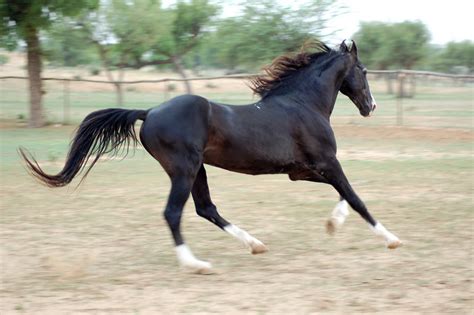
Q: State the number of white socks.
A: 4